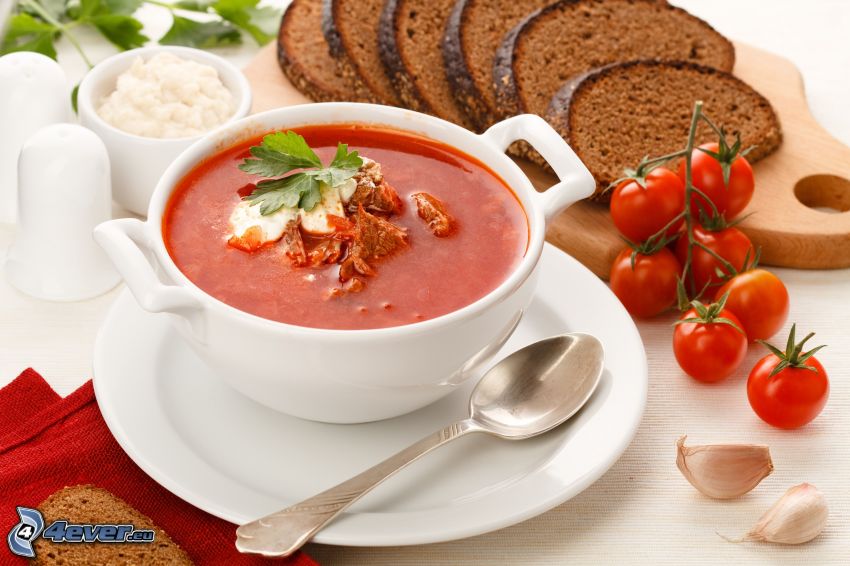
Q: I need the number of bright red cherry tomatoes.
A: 7